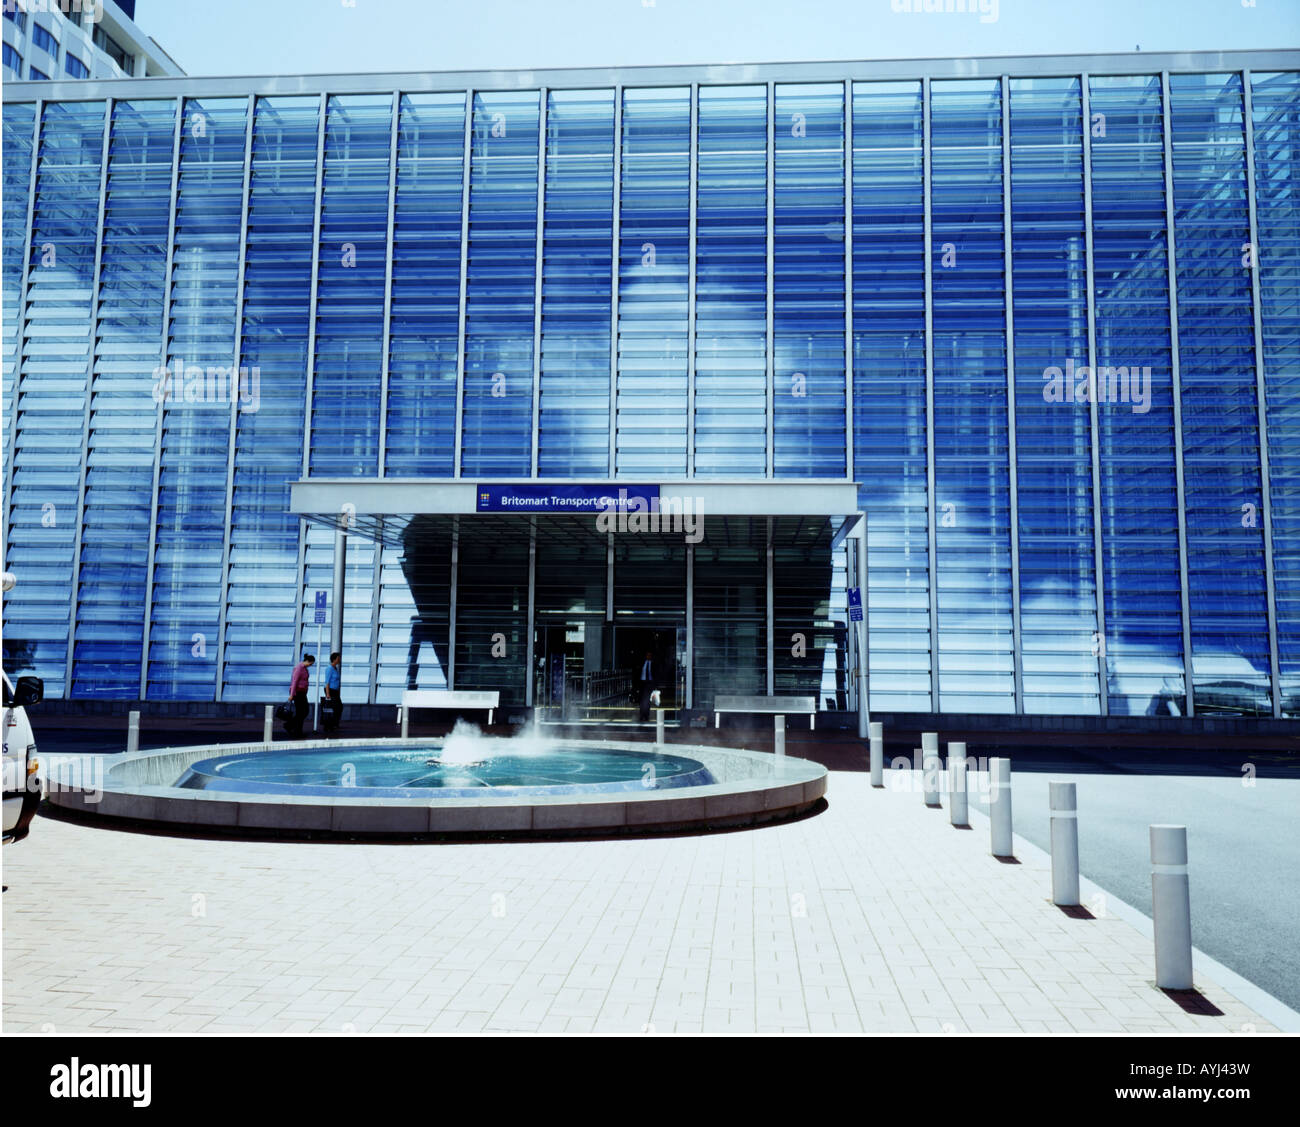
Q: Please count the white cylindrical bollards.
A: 12